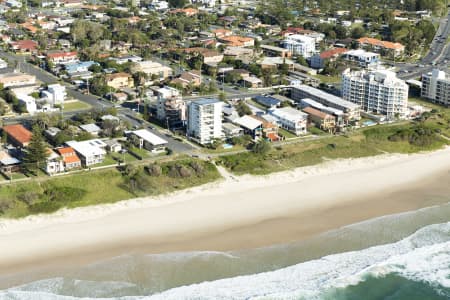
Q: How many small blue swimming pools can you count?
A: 2